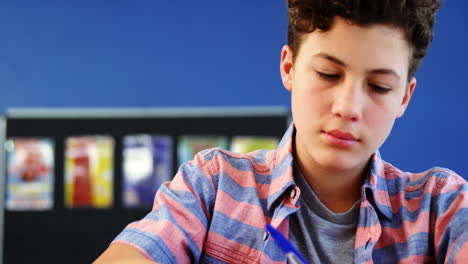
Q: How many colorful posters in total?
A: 5